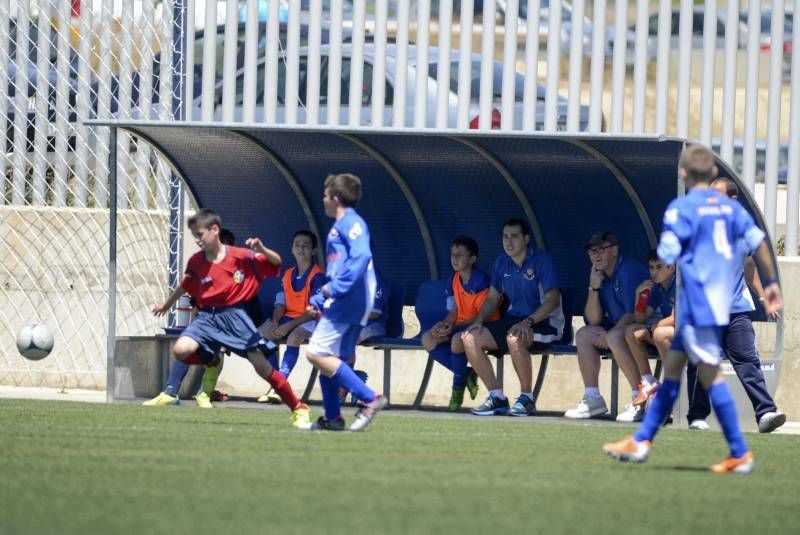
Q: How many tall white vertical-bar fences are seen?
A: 1